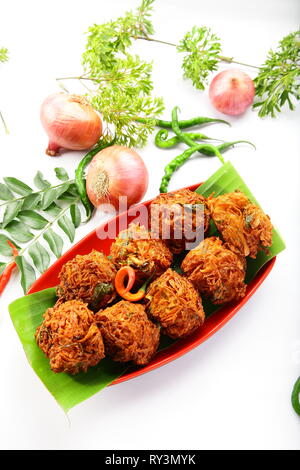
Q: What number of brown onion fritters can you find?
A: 8